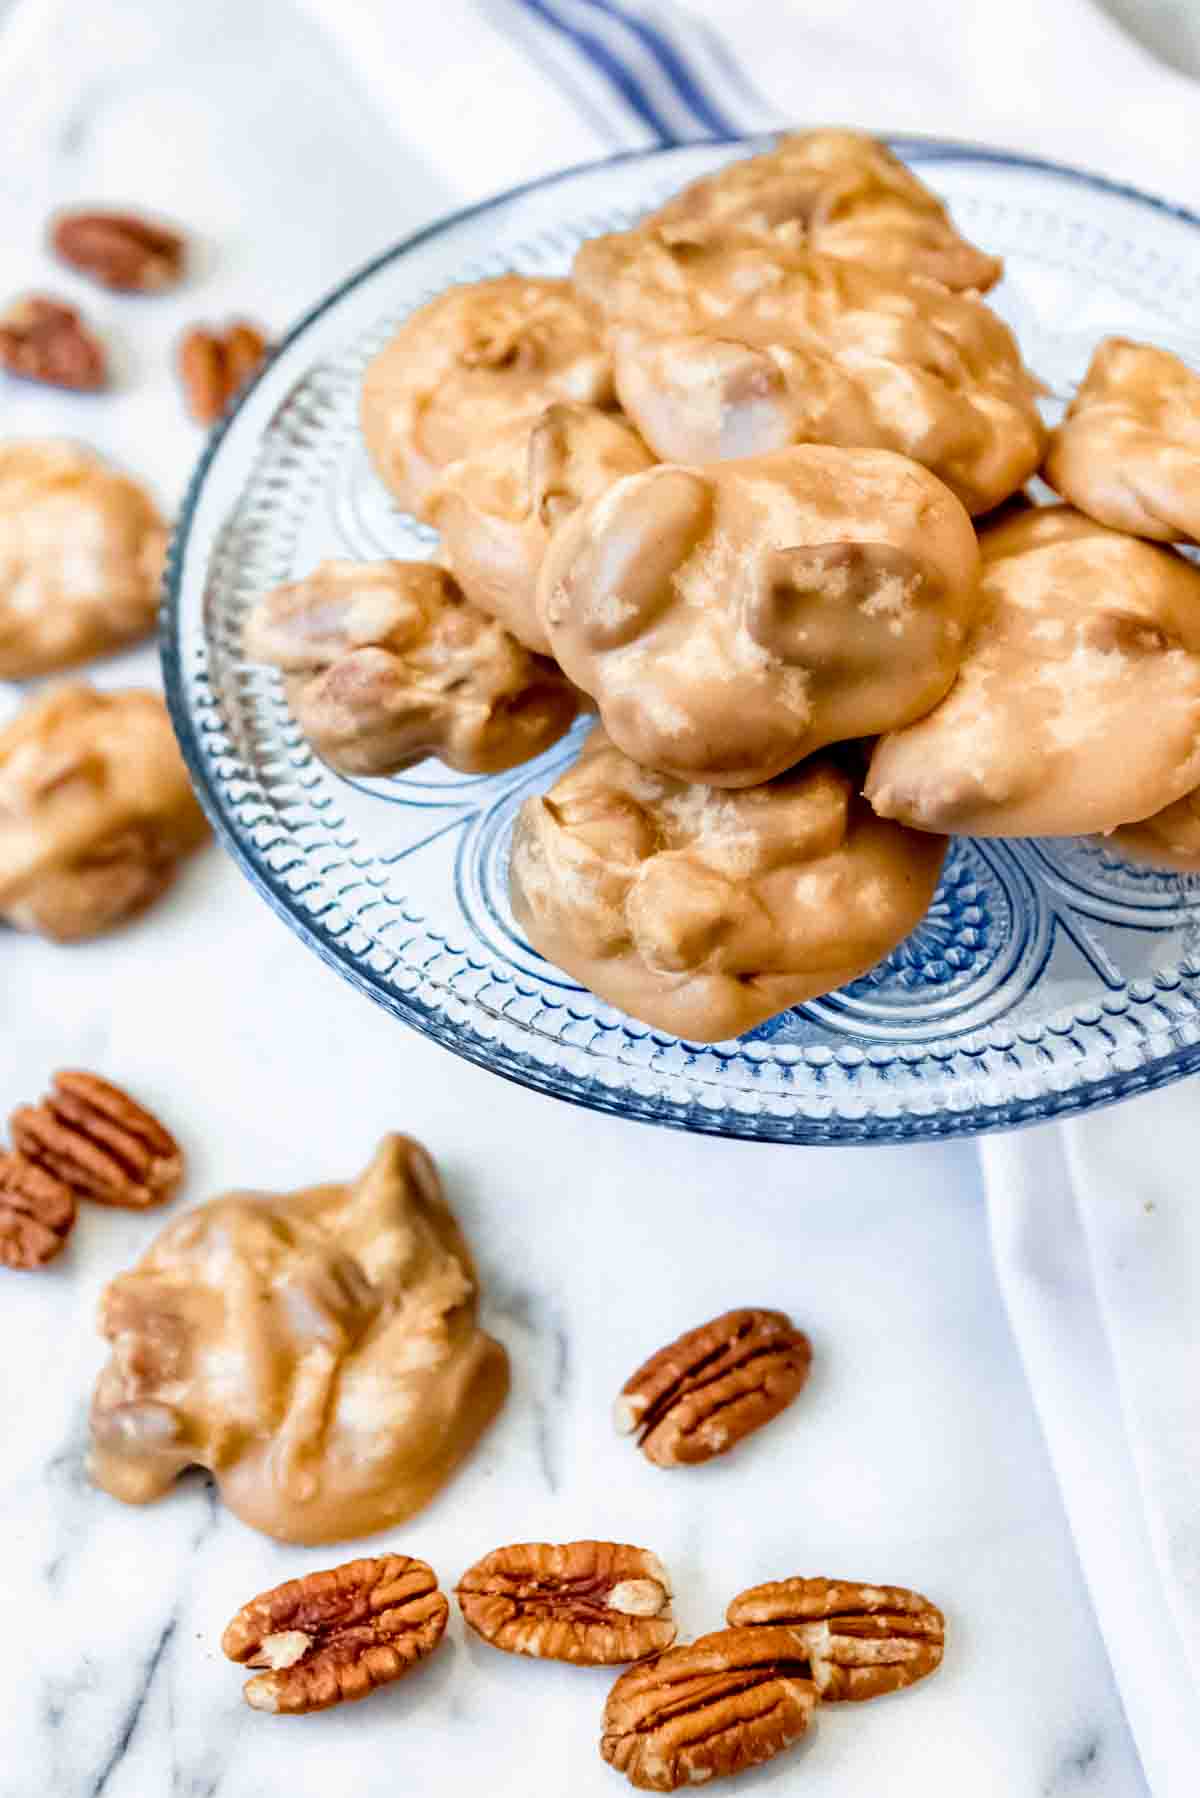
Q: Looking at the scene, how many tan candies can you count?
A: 13